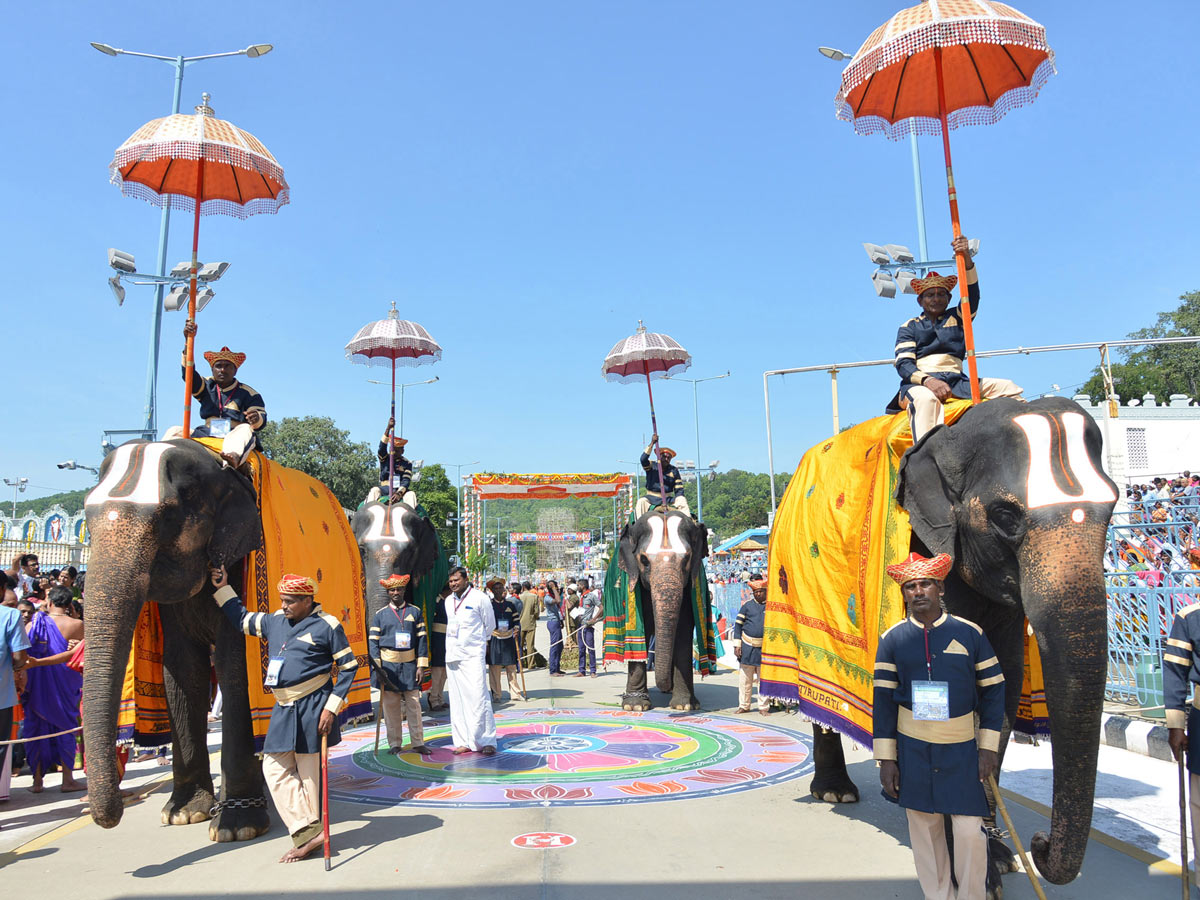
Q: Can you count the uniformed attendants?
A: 11